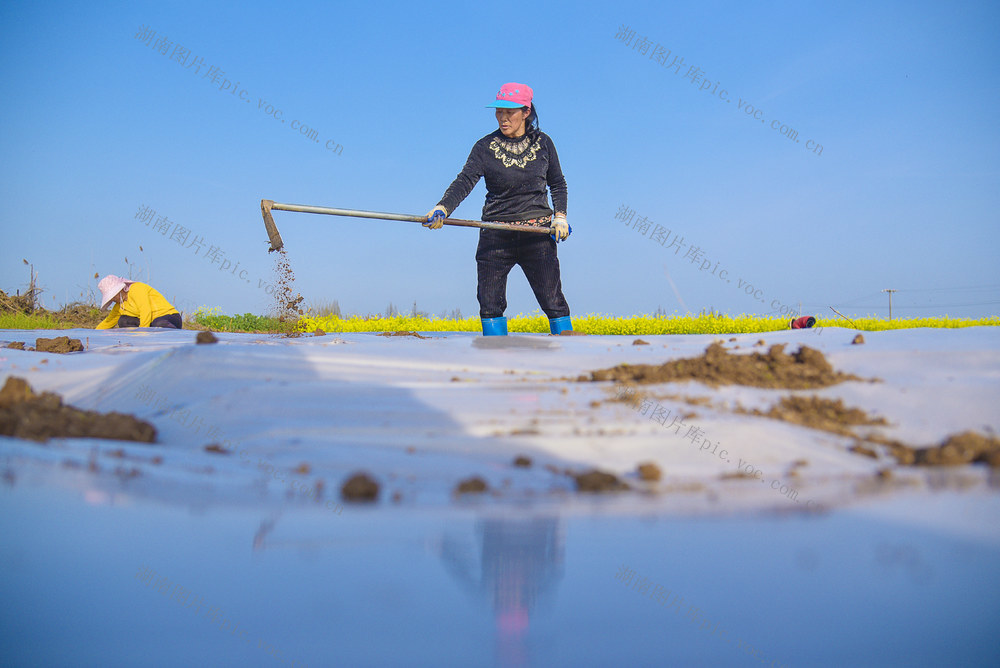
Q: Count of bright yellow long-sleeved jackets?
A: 1